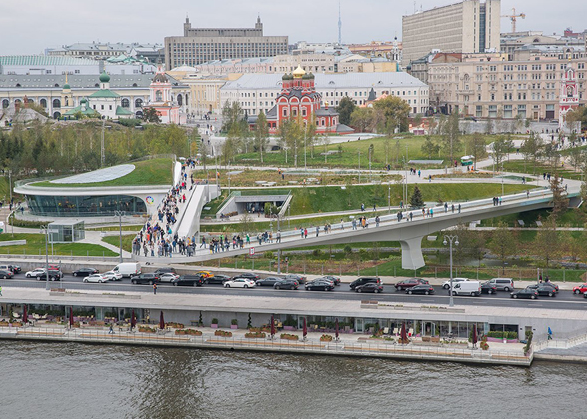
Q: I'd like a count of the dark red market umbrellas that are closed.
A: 9